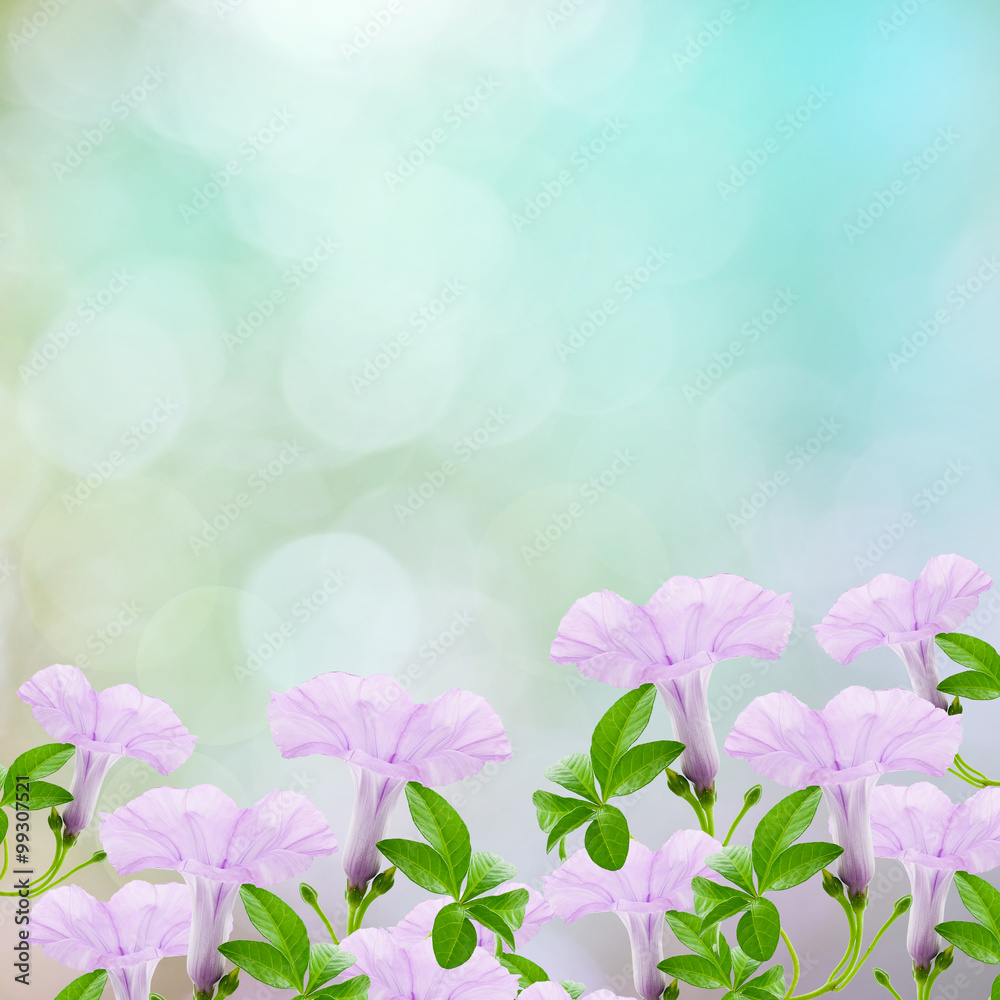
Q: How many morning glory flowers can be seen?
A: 12